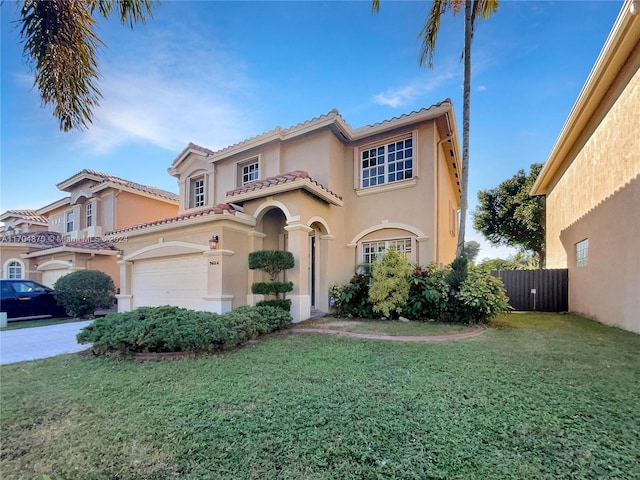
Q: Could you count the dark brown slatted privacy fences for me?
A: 1